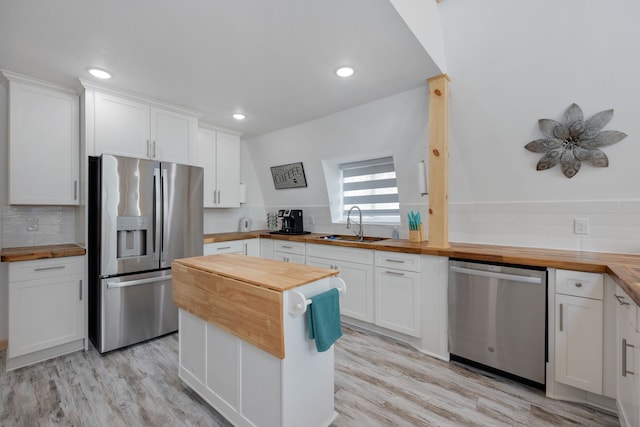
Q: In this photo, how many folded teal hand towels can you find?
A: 1